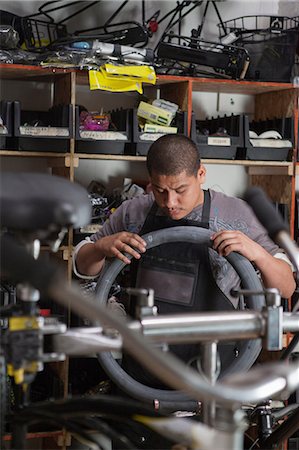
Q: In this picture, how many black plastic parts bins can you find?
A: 6